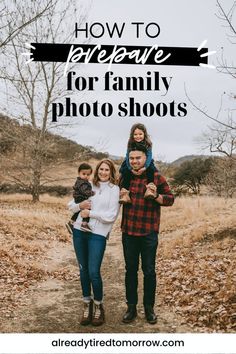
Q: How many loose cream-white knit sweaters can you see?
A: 1